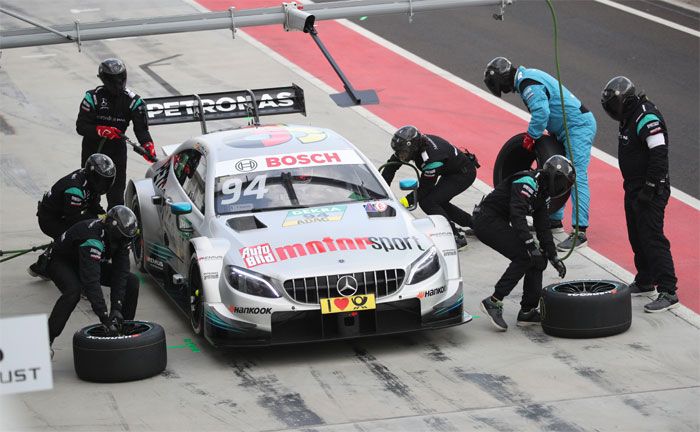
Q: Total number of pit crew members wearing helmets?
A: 7